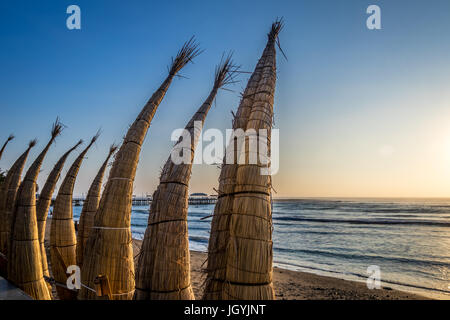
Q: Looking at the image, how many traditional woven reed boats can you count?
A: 9